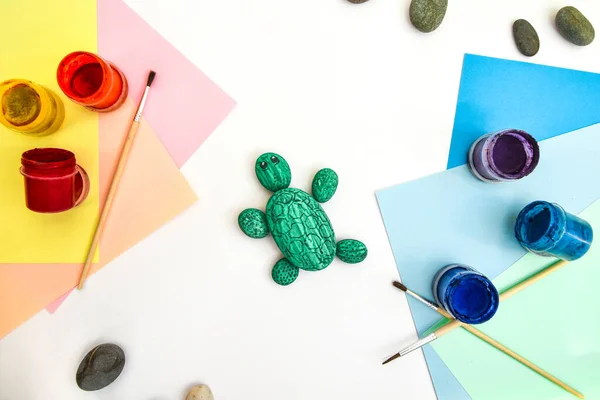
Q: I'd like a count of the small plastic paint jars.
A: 6